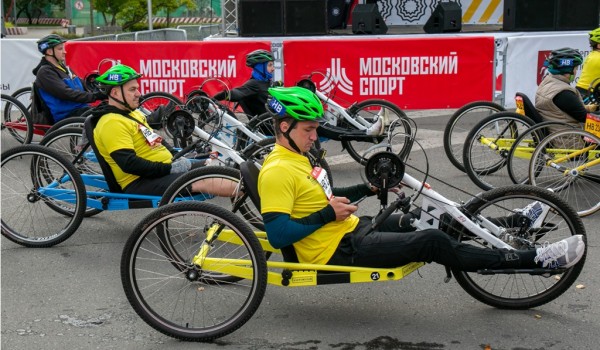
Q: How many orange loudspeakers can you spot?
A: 0